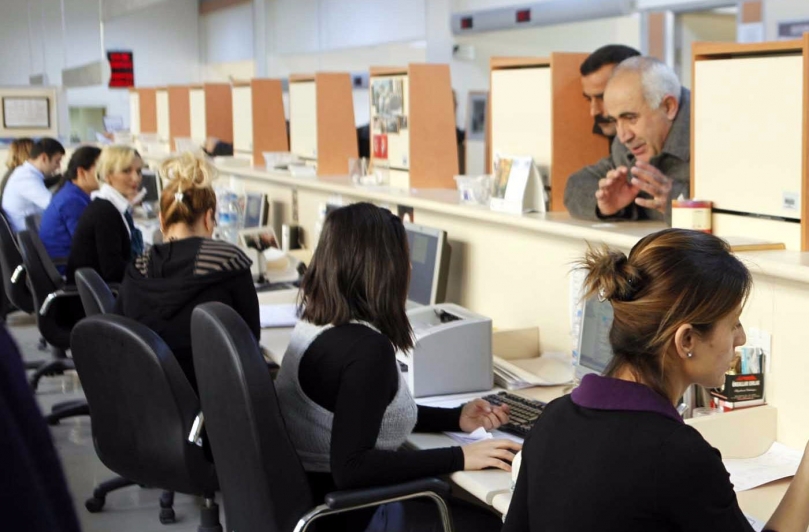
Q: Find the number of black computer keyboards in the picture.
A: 1